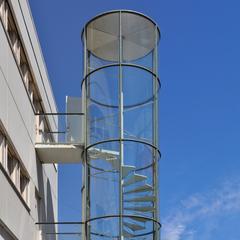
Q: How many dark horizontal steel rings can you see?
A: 4